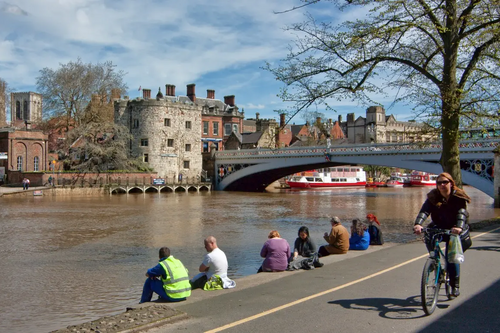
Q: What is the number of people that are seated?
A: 7